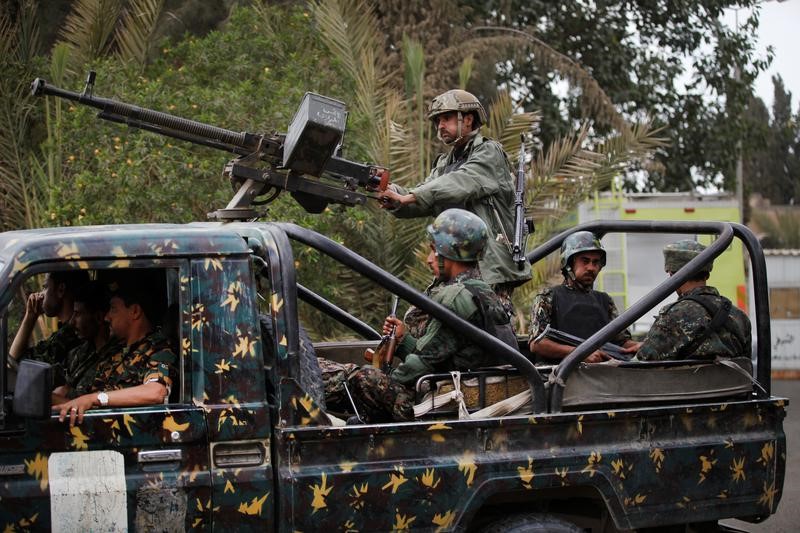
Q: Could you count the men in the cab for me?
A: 3